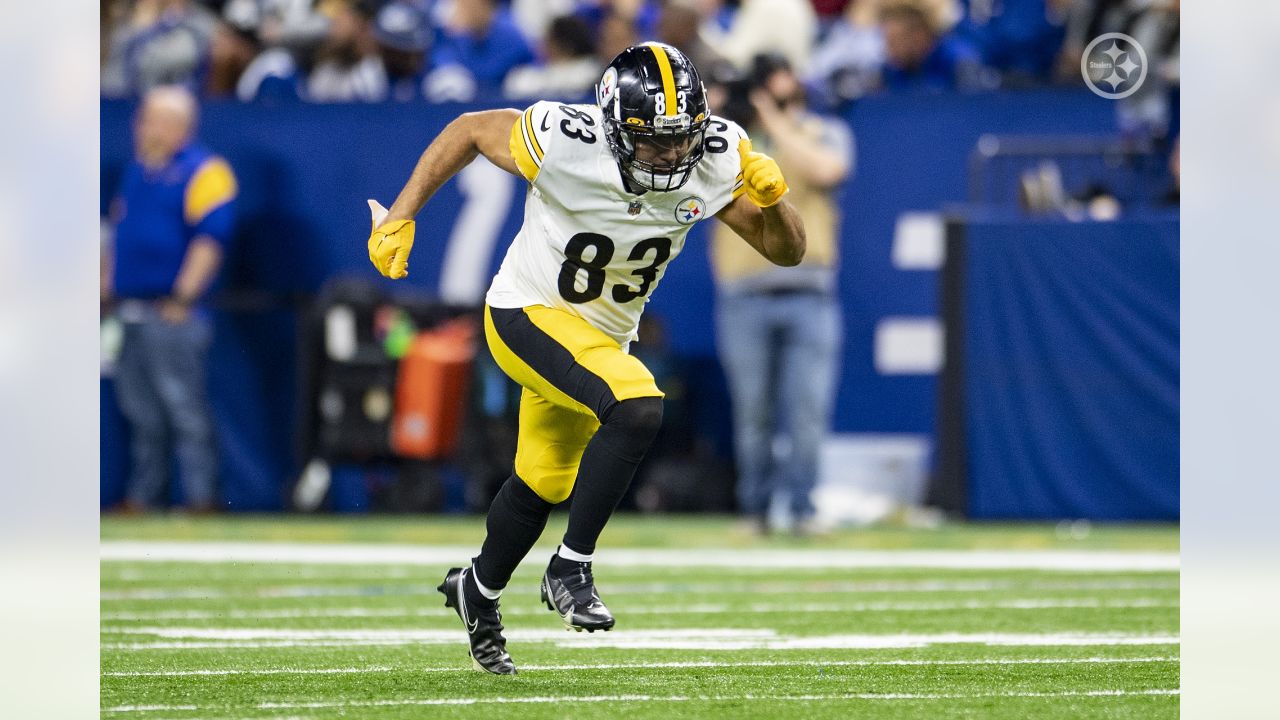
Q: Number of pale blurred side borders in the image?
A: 2